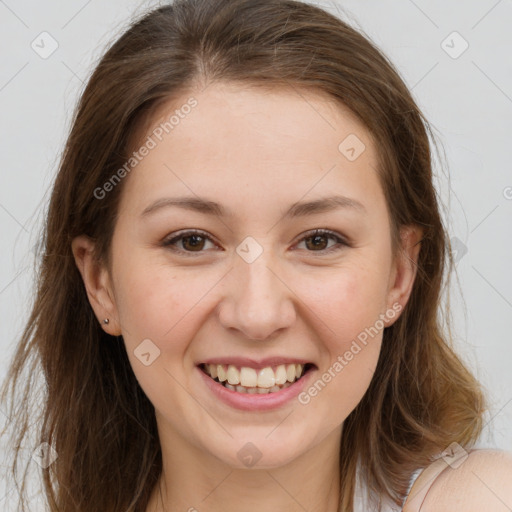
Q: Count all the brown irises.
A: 2